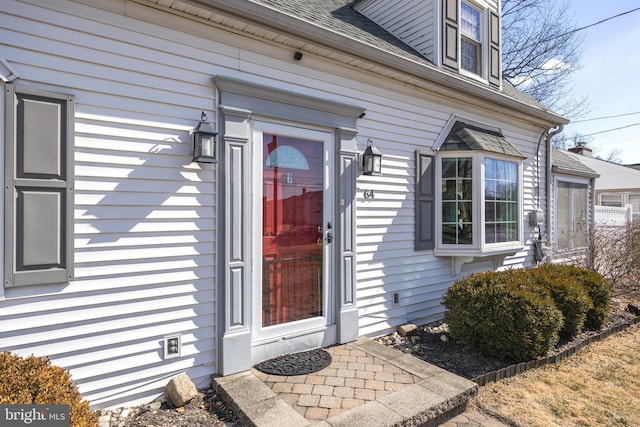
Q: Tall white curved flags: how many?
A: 0